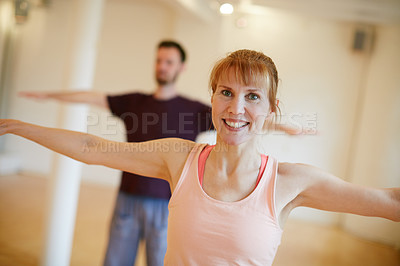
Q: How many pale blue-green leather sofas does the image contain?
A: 0